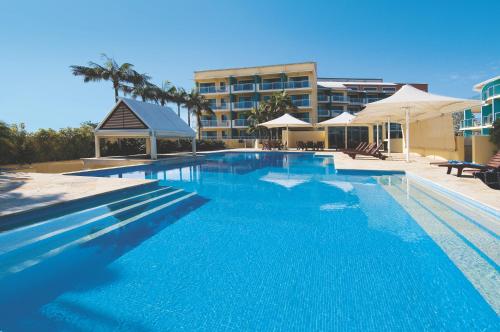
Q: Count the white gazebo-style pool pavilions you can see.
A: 1